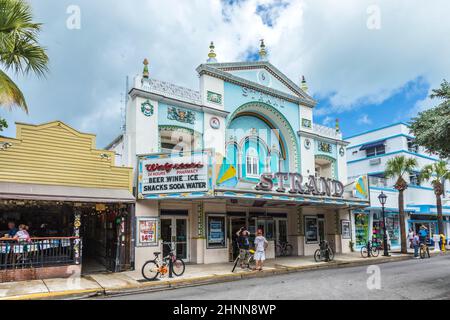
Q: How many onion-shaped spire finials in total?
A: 5